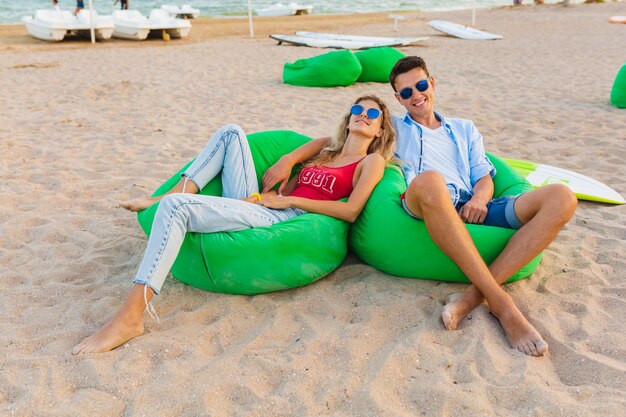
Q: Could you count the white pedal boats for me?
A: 4